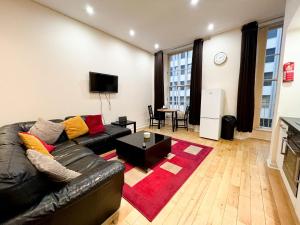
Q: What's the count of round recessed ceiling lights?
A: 5